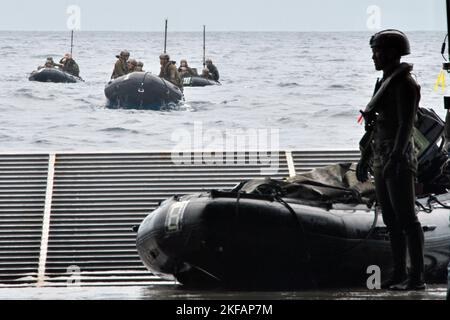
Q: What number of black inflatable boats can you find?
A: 4